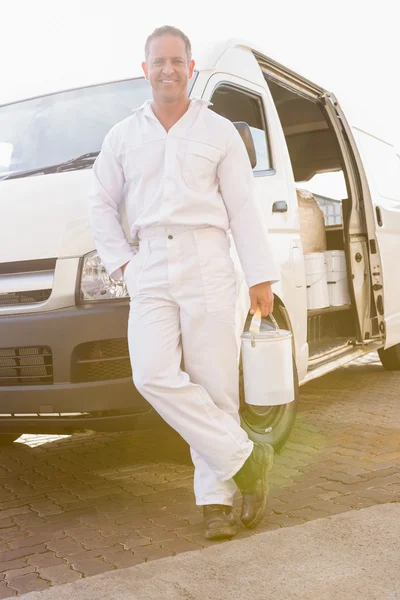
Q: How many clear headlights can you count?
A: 1